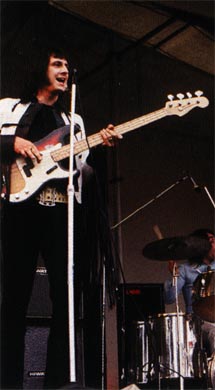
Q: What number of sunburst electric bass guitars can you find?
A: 1